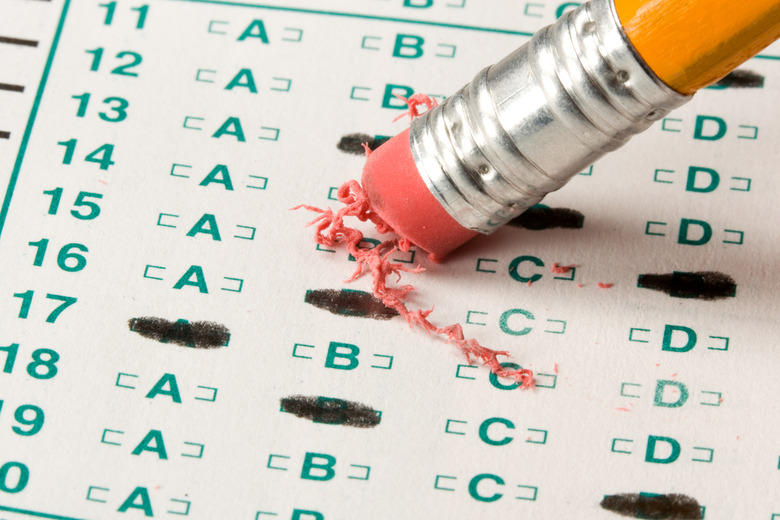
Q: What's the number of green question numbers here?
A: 10